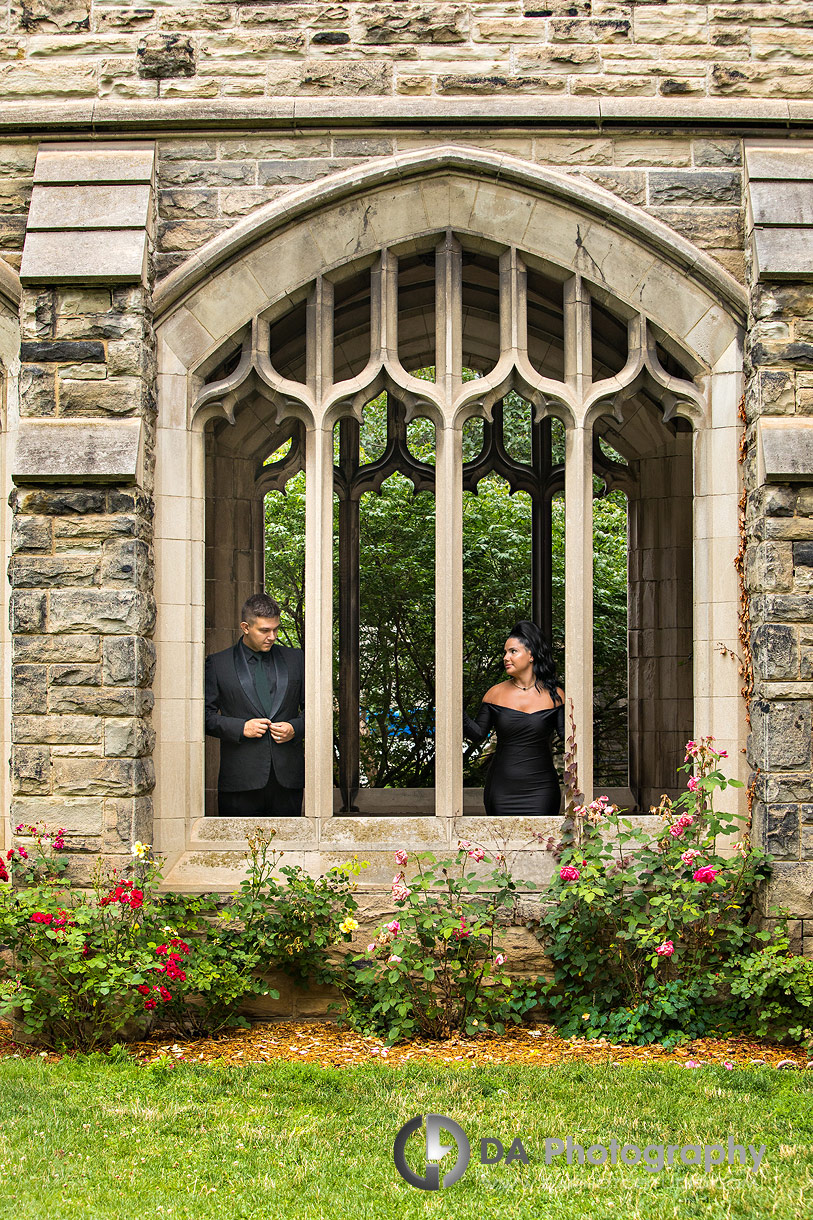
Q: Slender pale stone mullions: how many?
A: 3